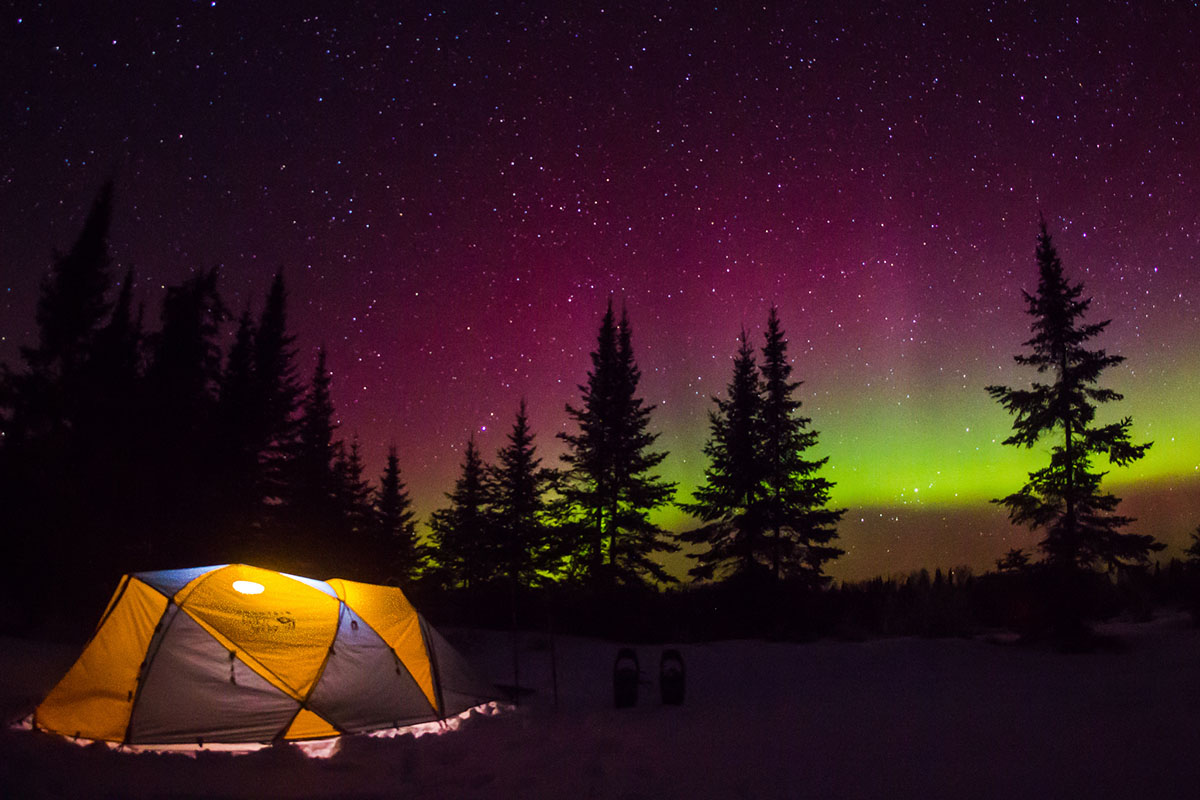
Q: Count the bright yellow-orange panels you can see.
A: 4